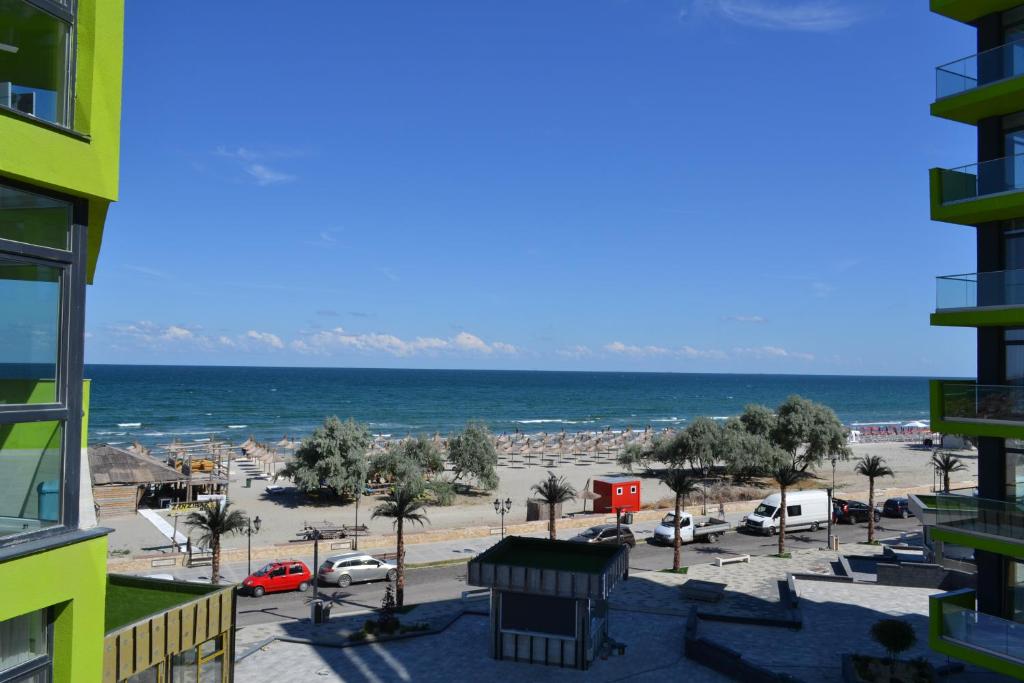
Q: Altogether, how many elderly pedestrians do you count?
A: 0